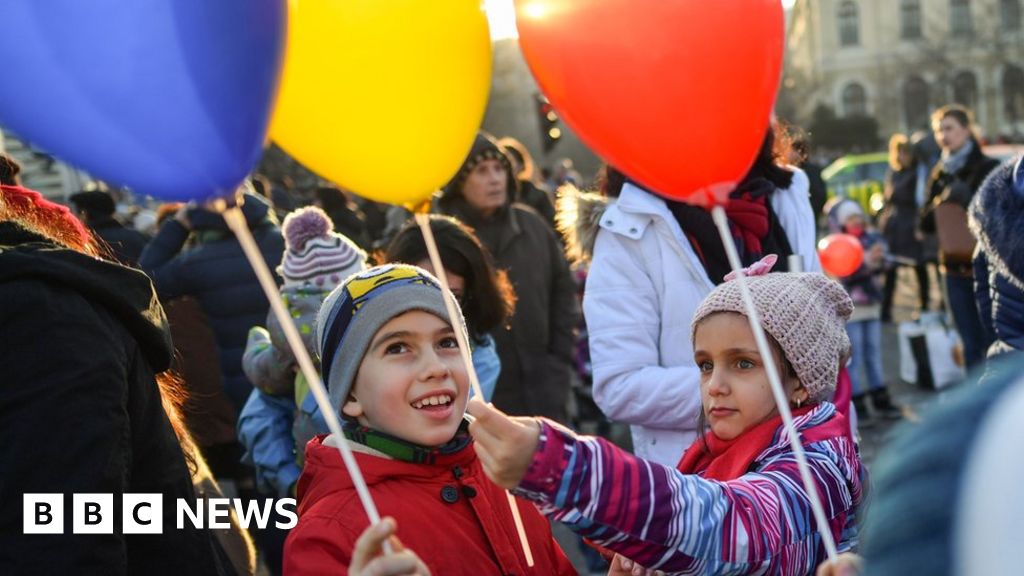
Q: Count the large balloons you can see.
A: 3